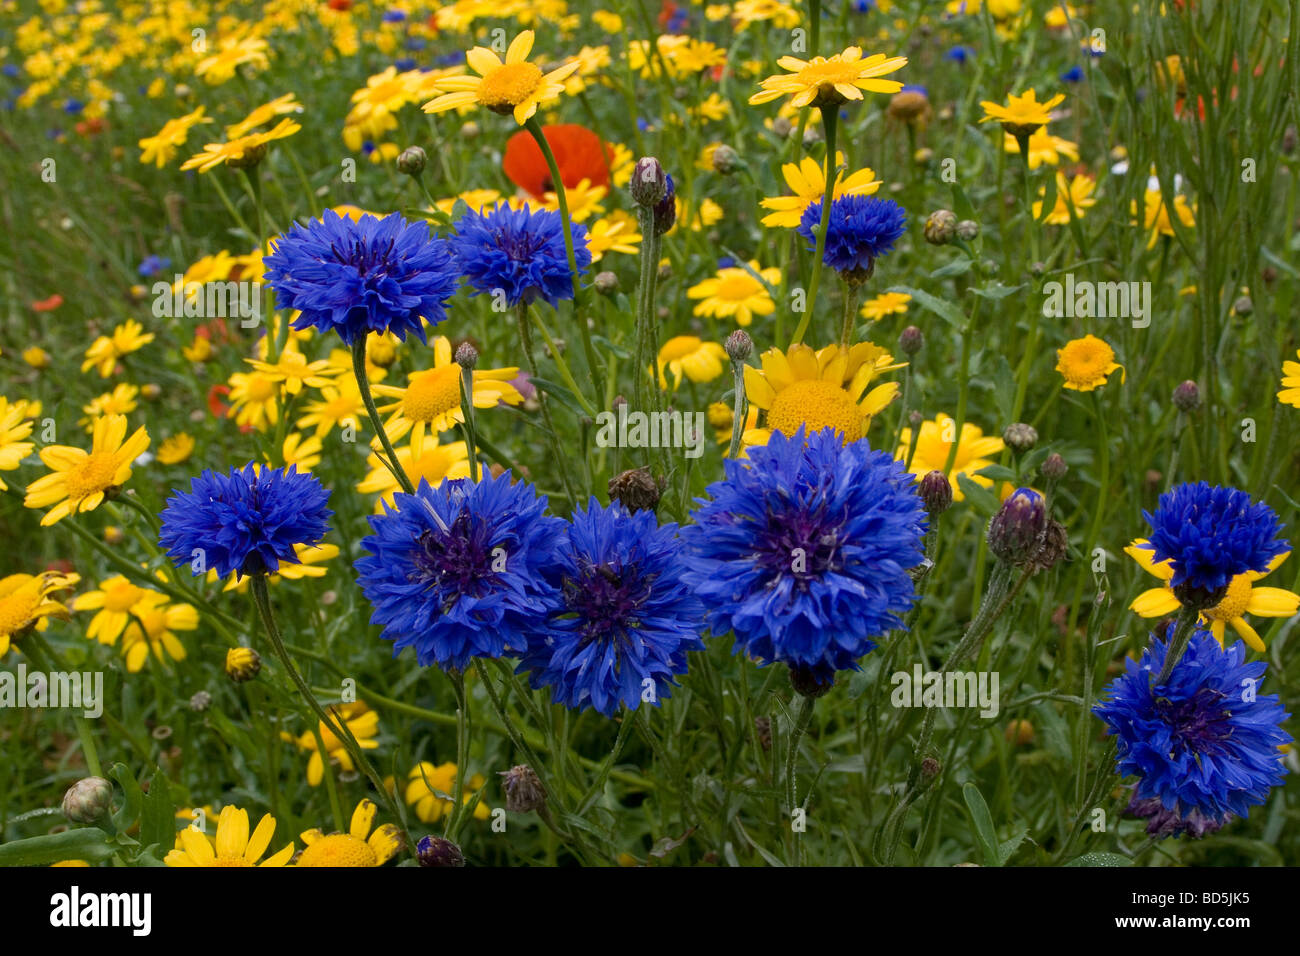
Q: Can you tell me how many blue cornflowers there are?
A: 9